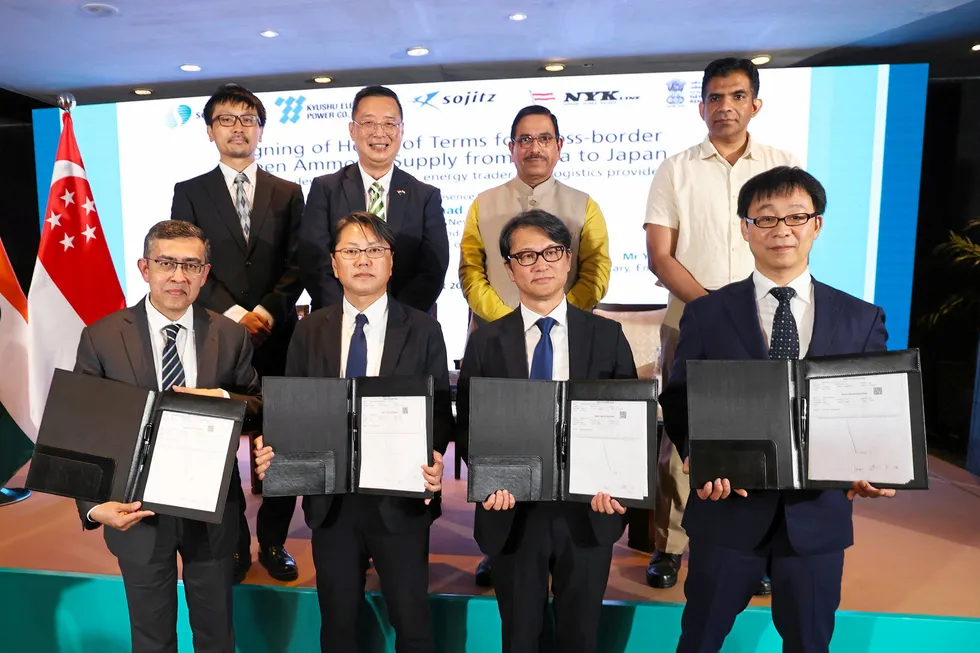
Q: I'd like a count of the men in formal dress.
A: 6